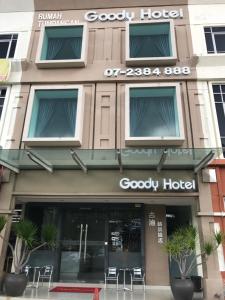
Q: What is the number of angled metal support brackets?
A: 6